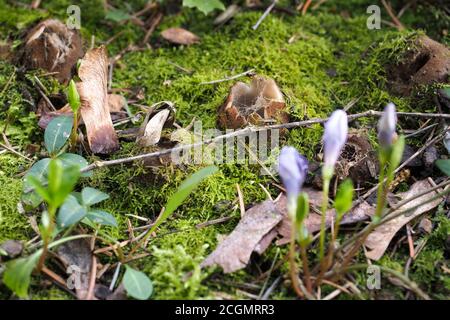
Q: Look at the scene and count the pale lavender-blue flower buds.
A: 3